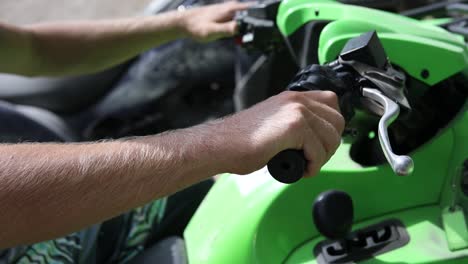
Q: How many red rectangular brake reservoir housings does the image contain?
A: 0